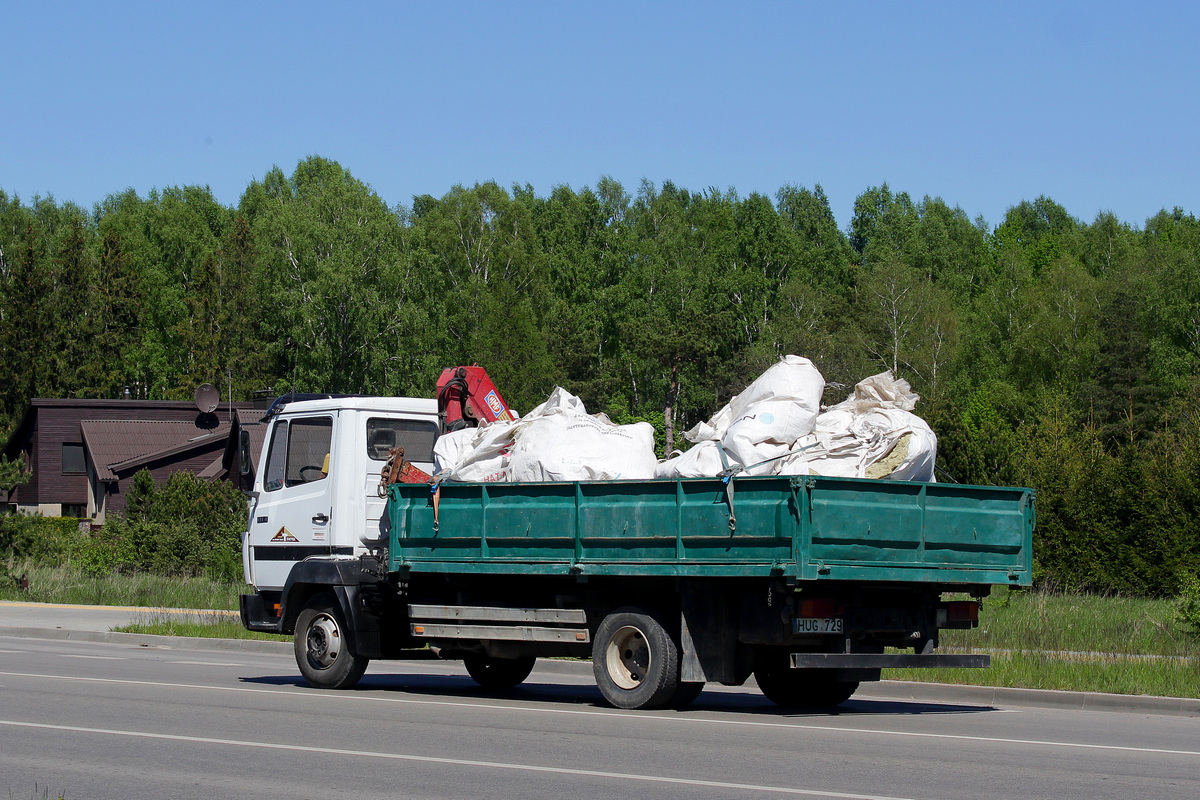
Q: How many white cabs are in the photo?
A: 1